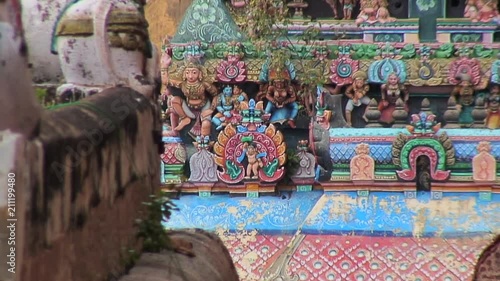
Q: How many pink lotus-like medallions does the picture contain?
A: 3